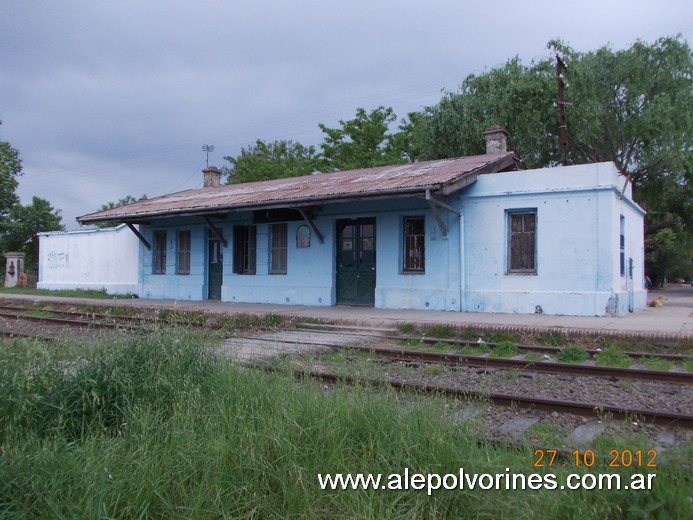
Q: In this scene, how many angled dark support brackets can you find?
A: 4